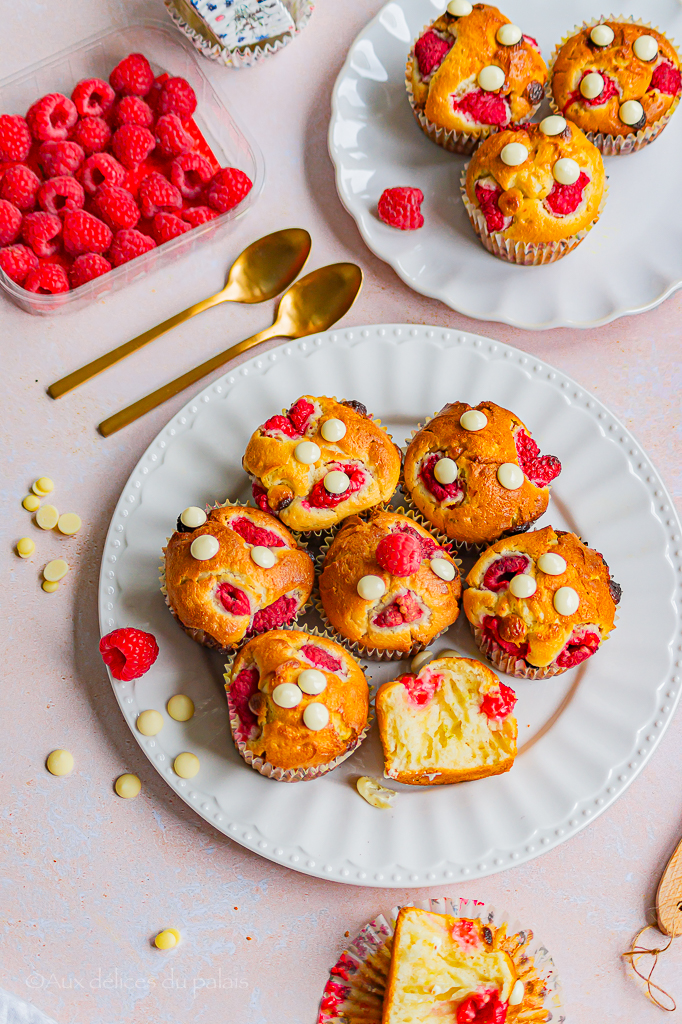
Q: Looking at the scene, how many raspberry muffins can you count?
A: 11